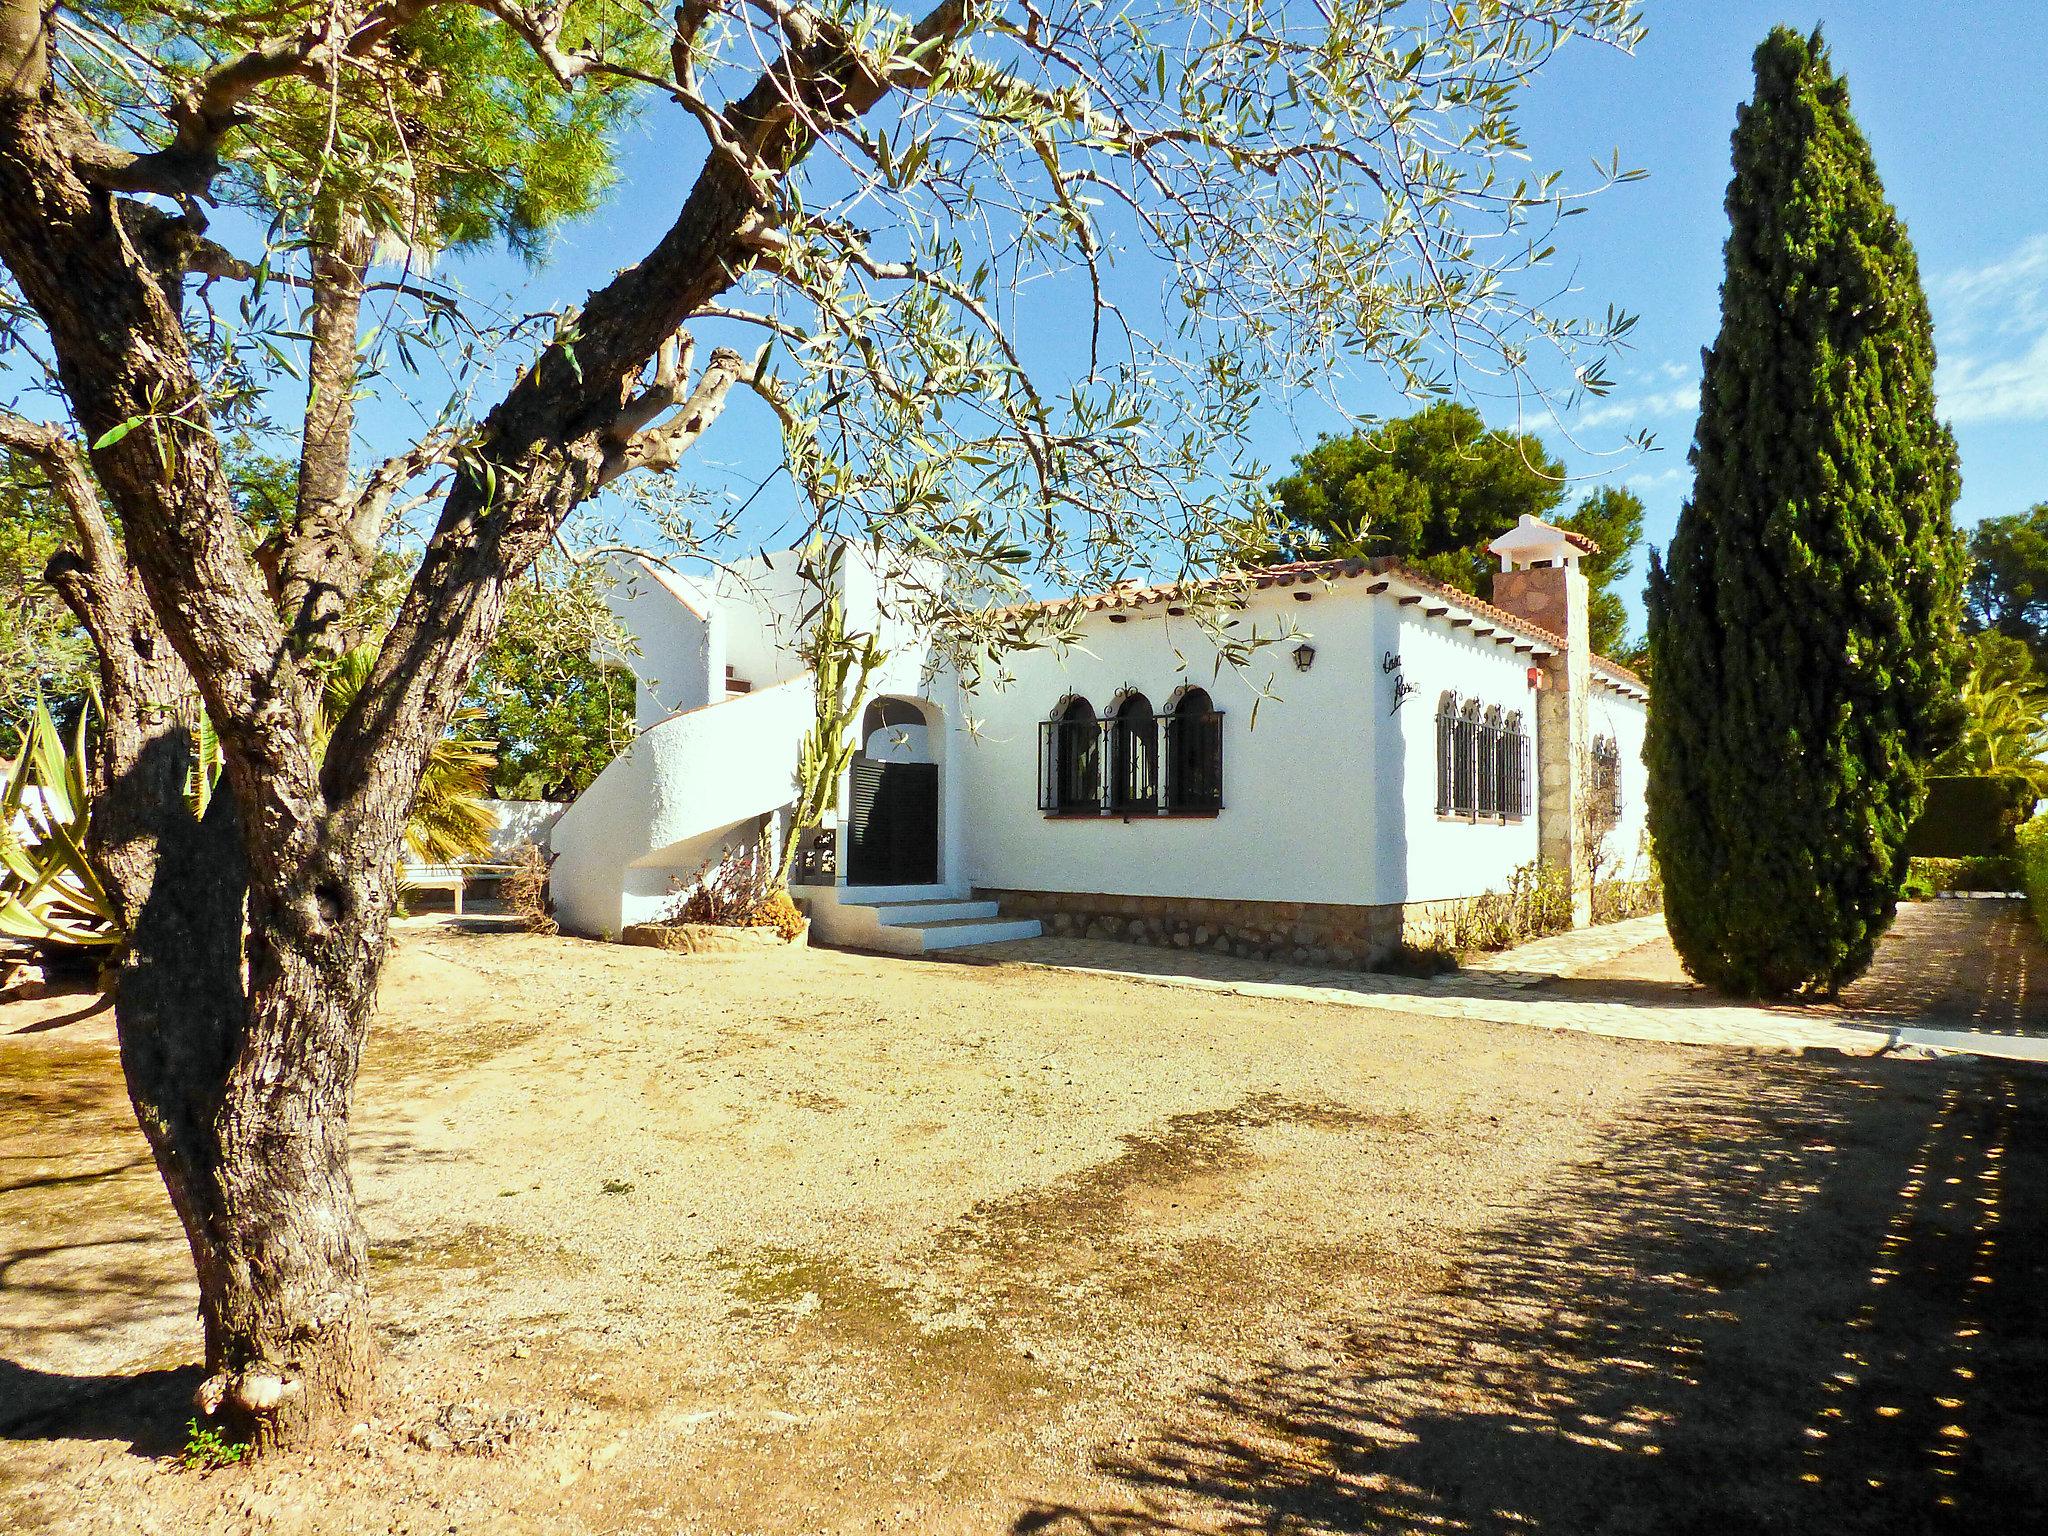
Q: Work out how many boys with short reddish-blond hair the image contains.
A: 0